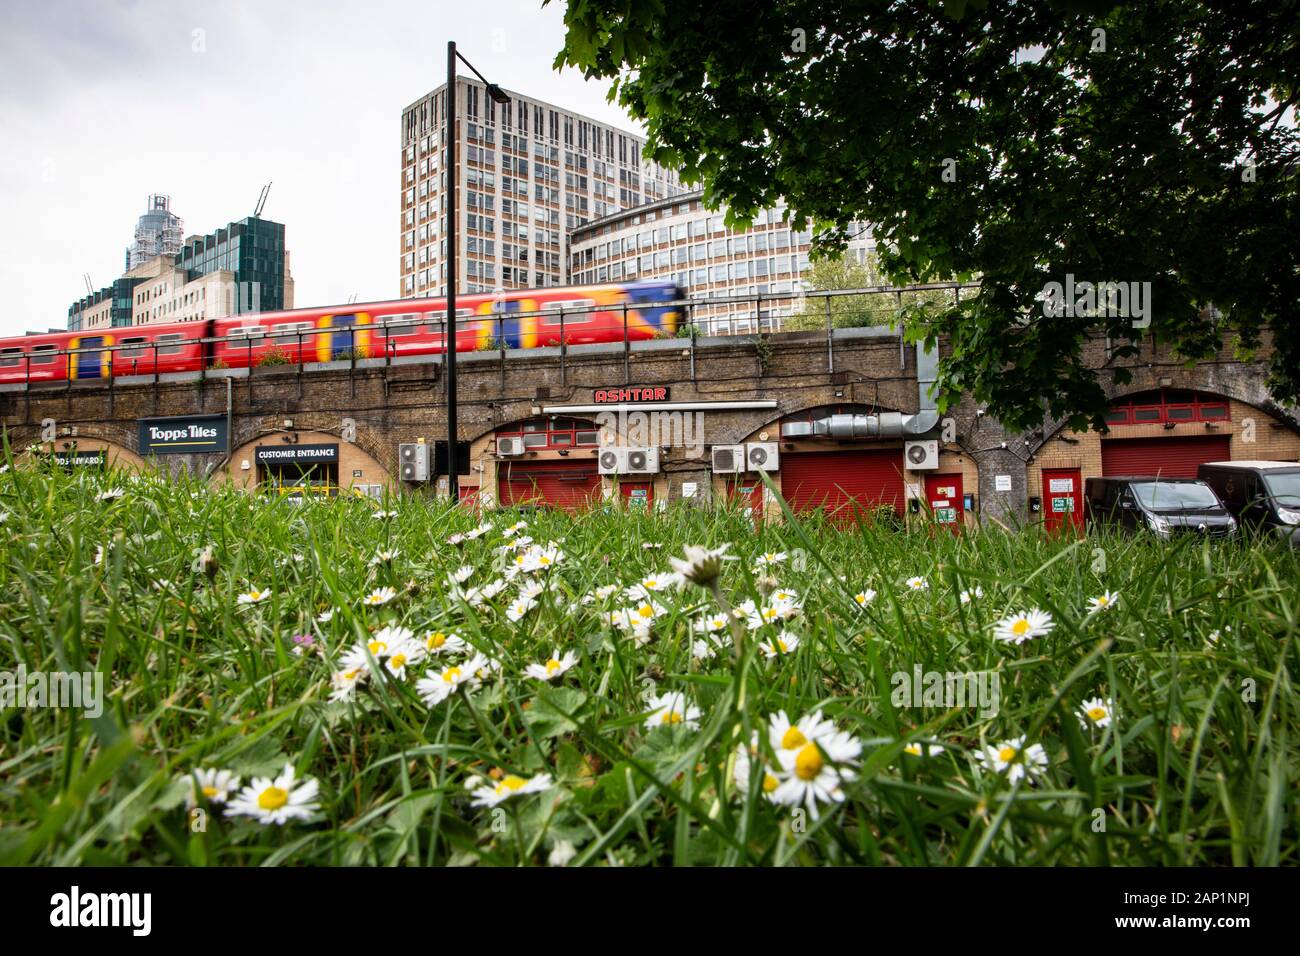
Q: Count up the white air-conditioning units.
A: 7